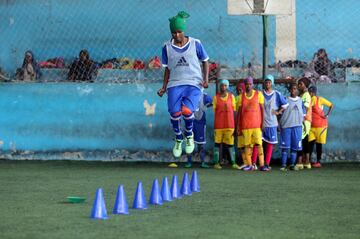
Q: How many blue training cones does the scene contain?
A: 8